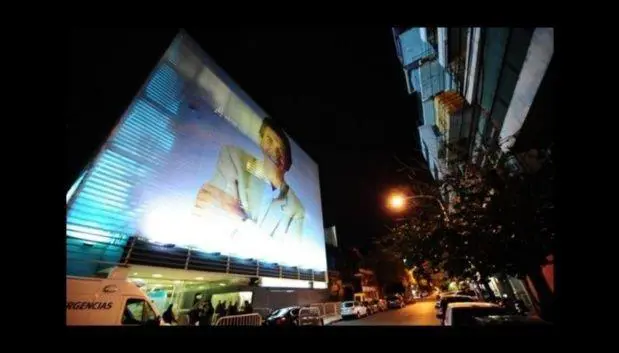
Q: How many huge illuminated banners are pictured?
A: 1